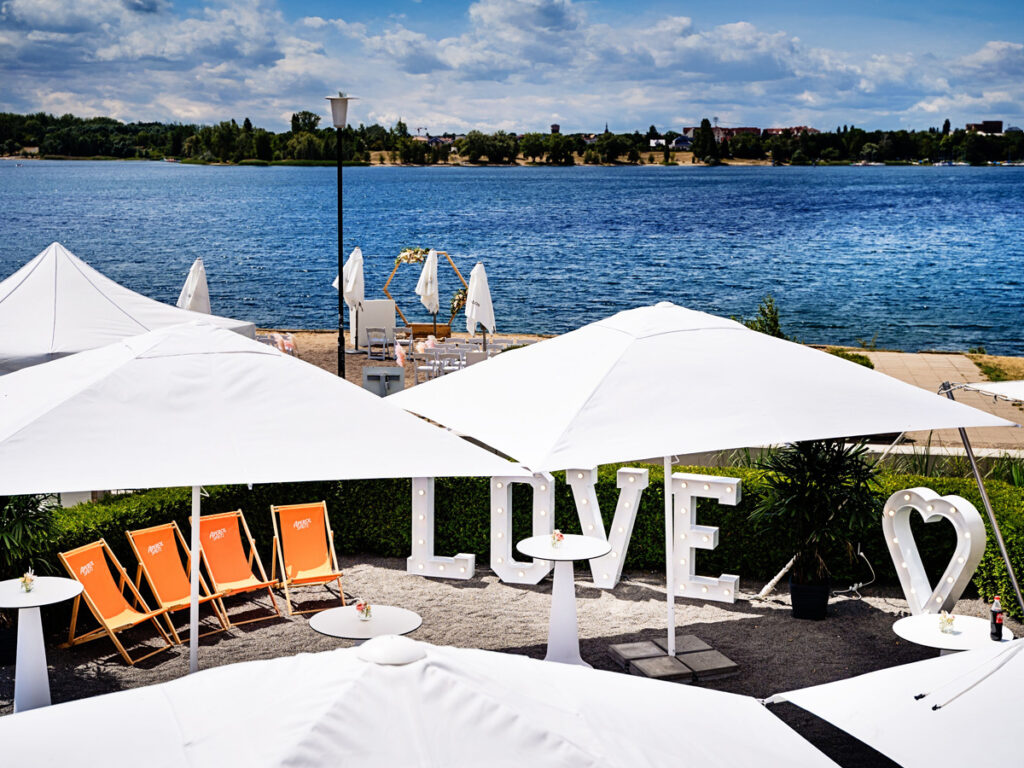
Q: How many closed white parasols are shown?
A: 4